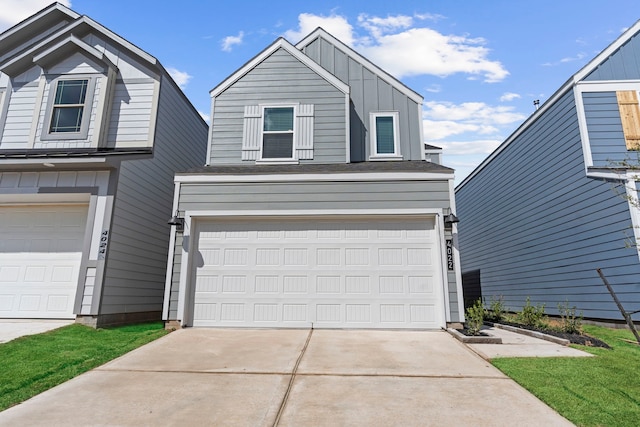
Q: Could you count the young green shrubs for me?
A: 4